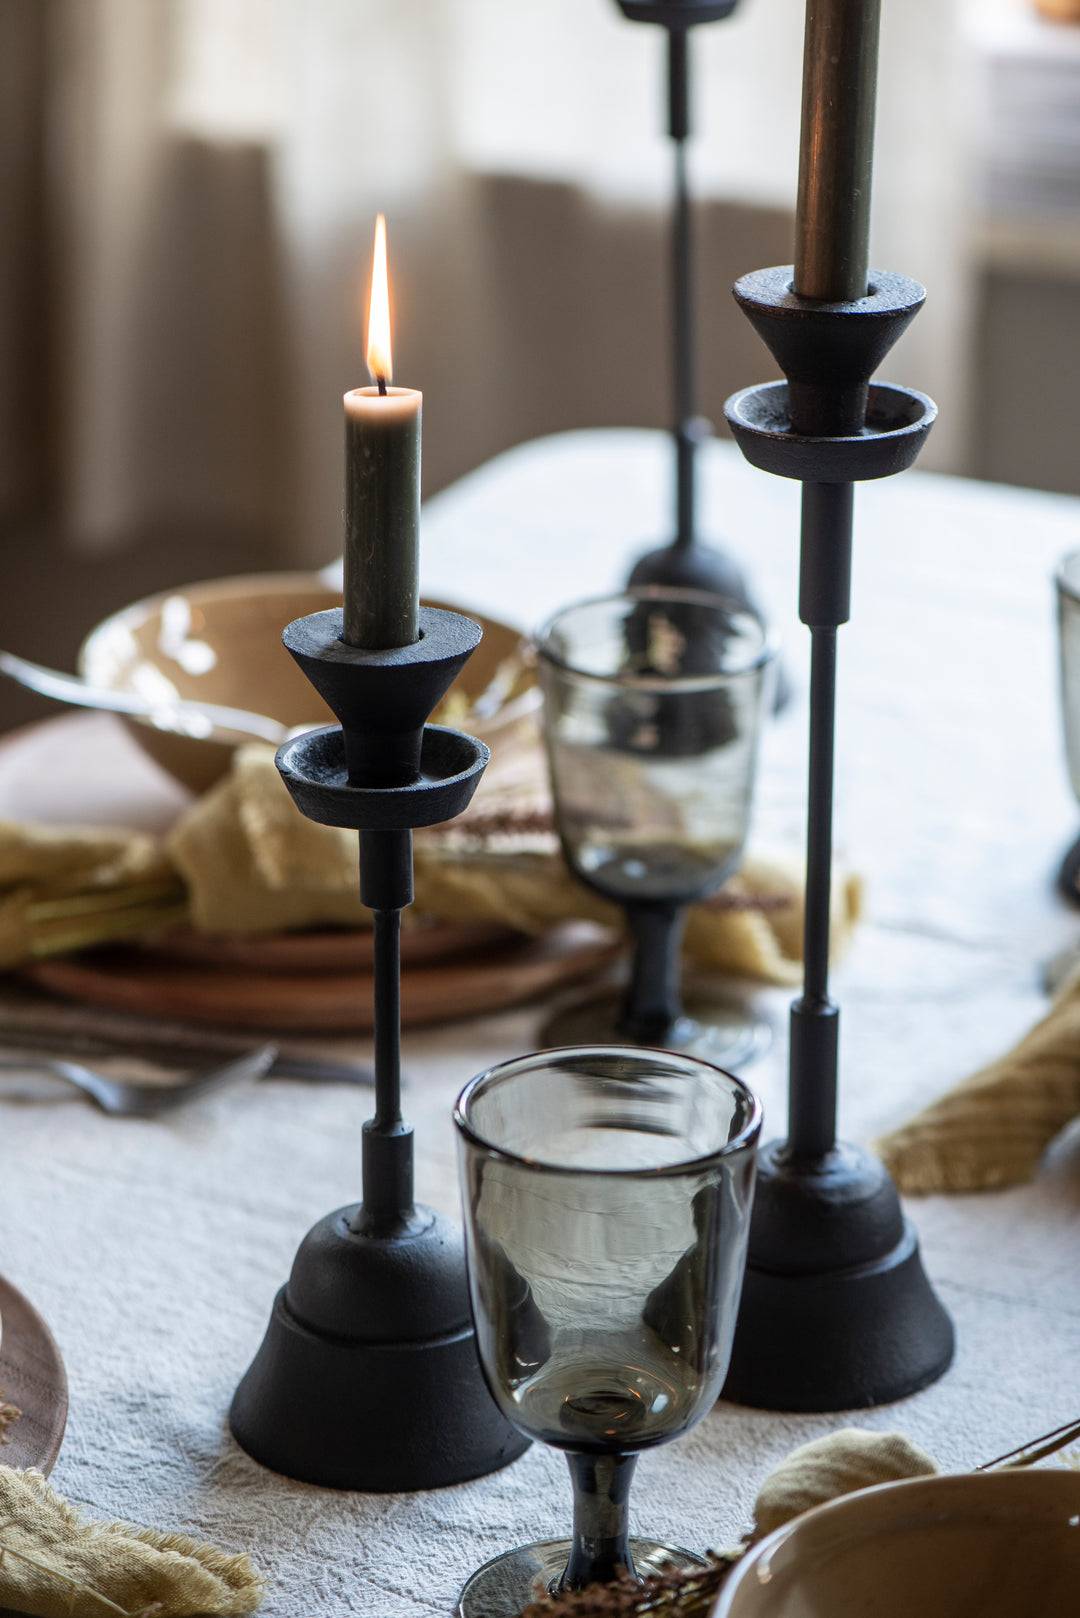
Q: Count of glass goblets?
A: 3